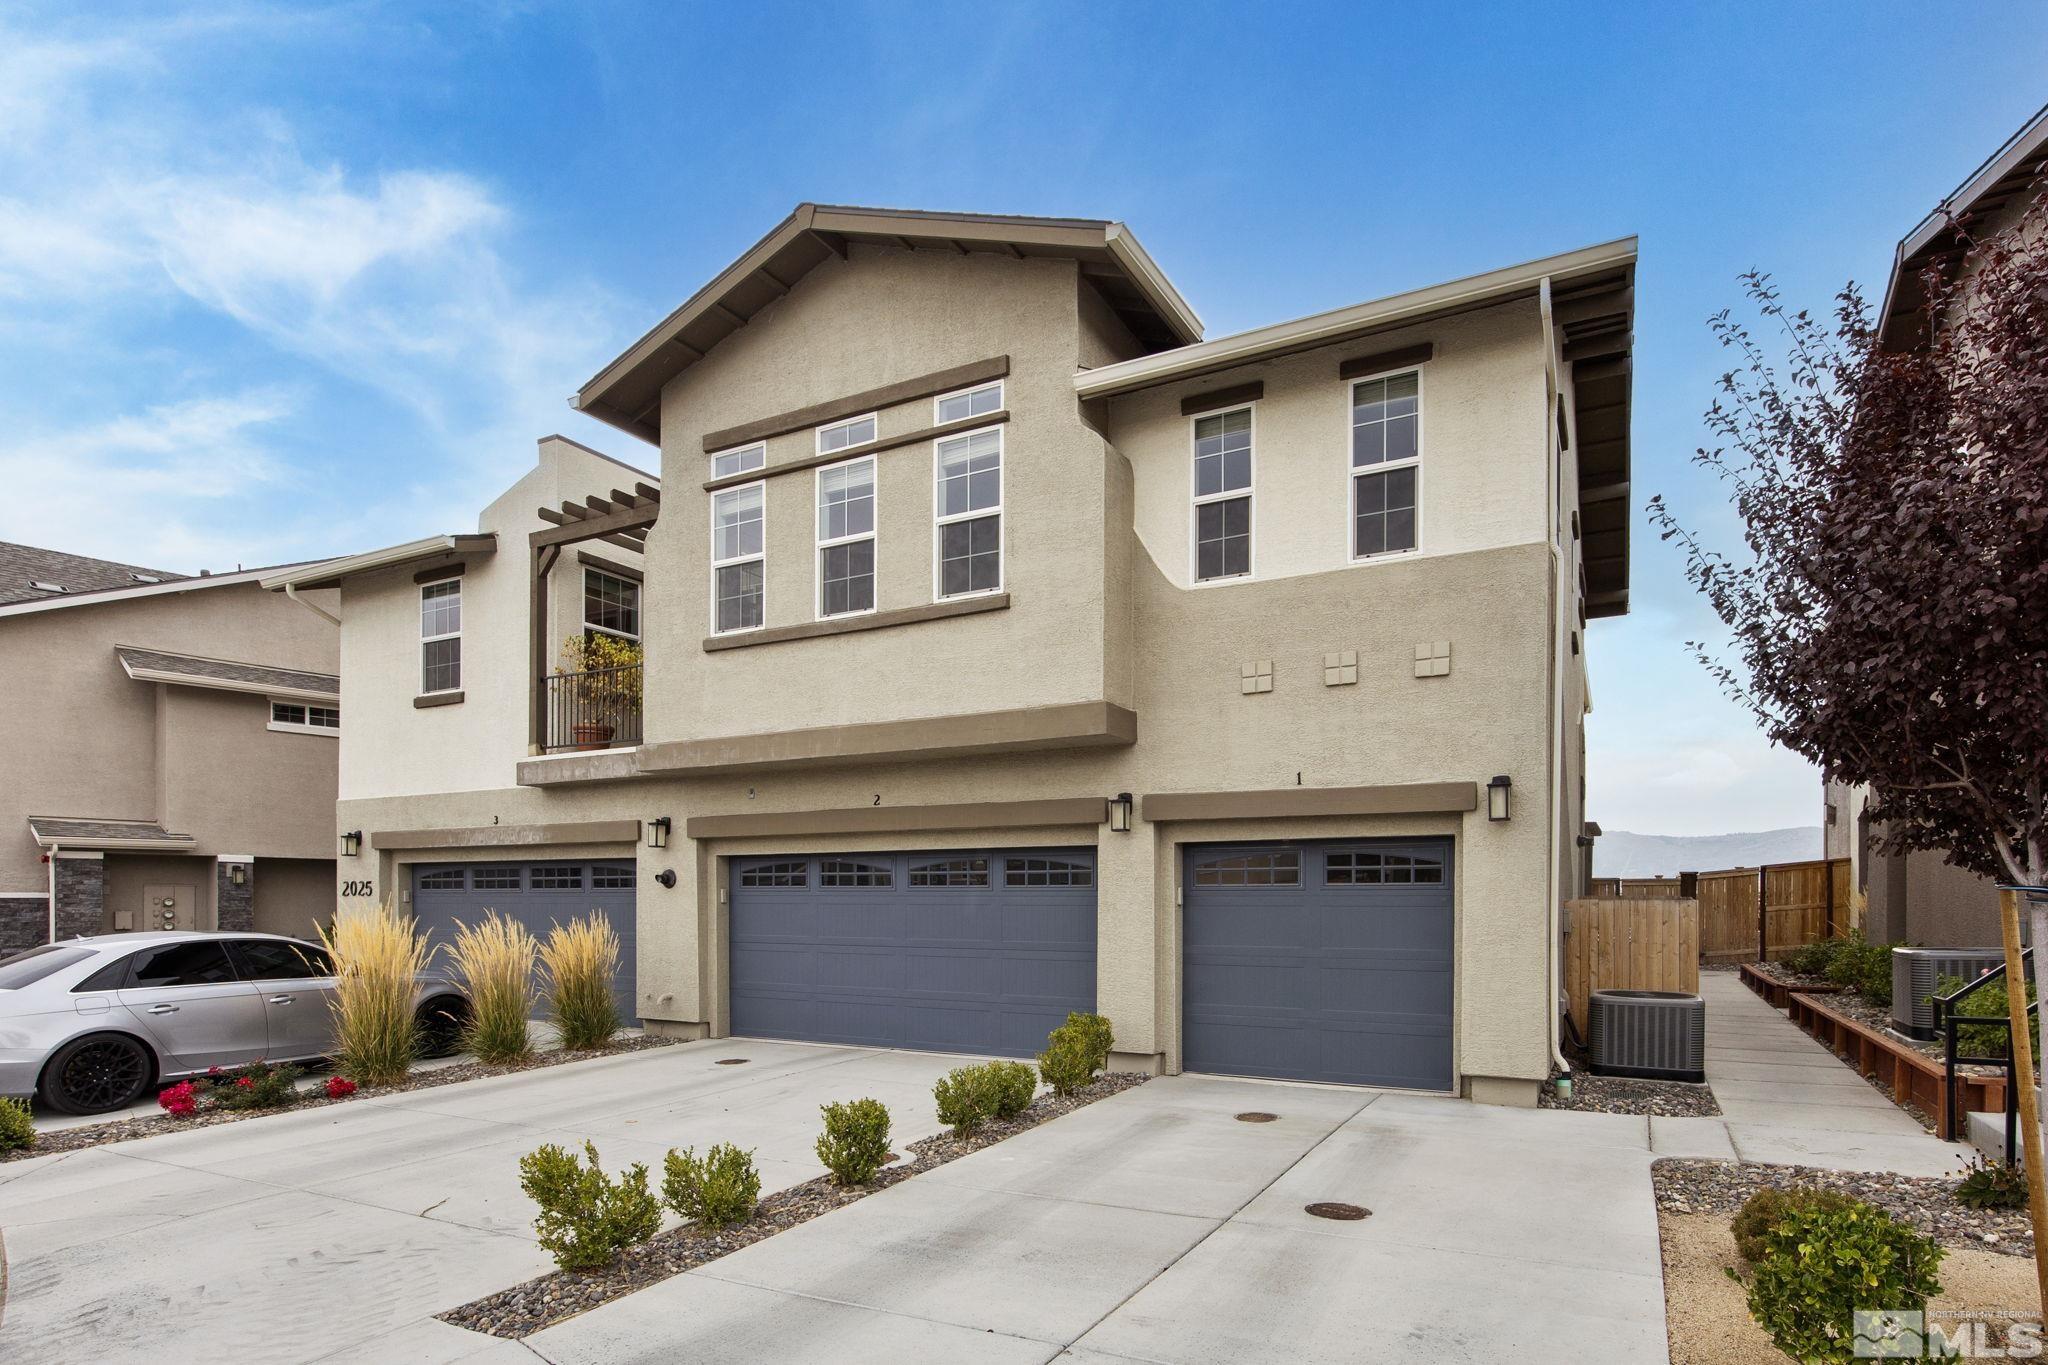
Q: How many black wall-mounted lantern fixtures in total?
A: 5